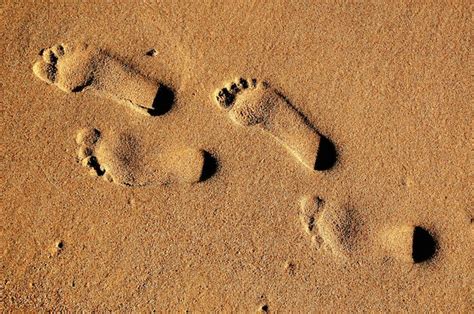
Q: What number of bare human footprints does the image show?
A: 4